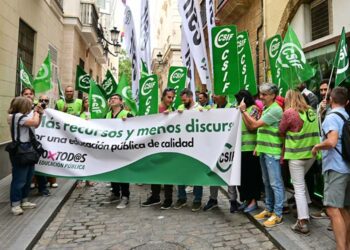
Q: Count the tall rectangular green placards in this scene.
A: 5